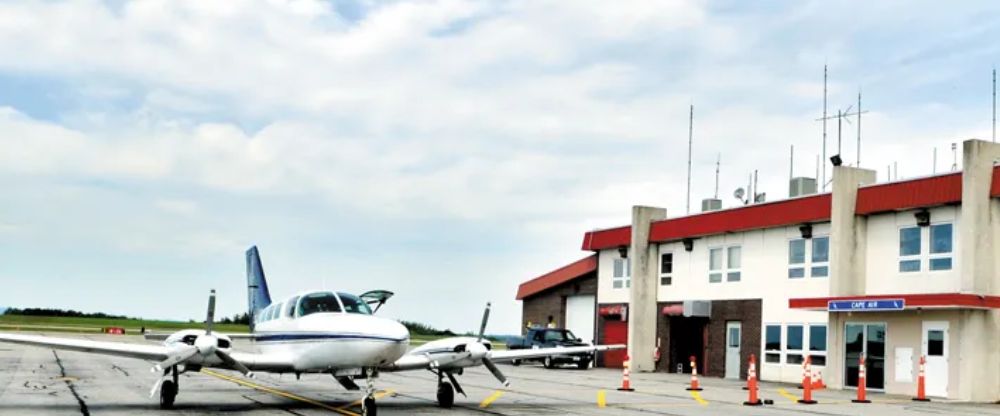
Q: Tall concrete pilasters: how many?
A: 3